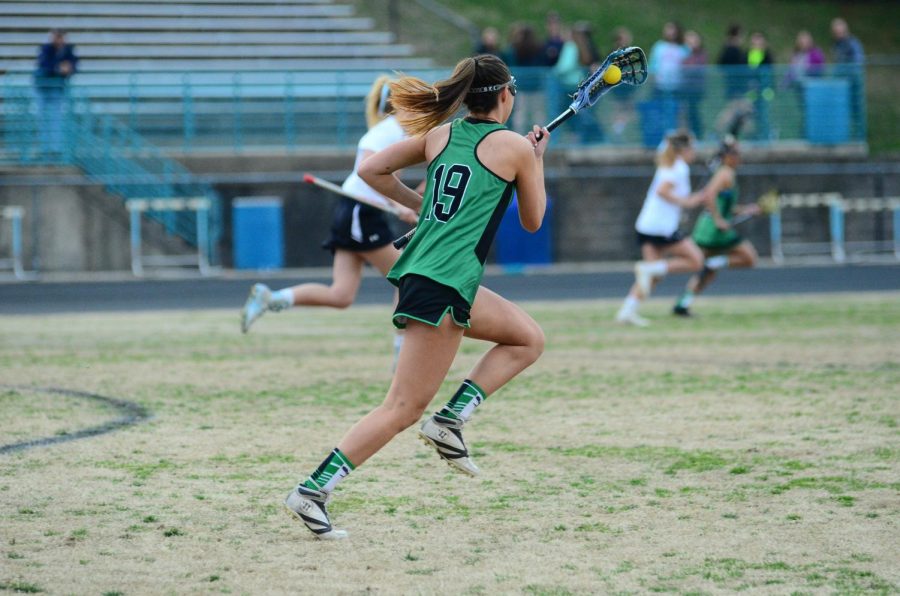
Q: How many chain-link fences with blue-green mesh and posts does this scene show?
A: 1